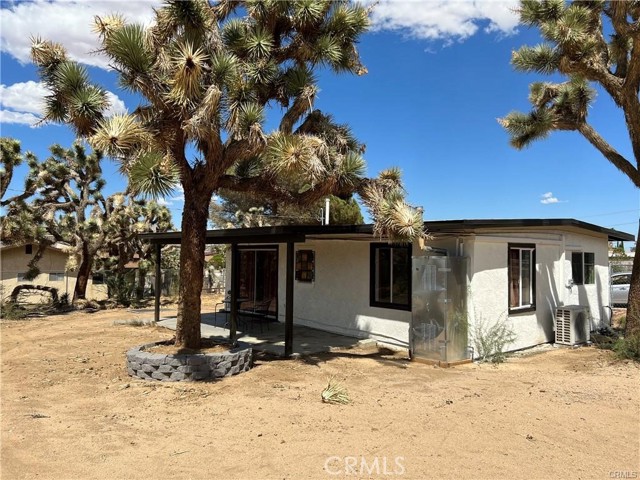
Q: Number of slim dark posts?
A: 3